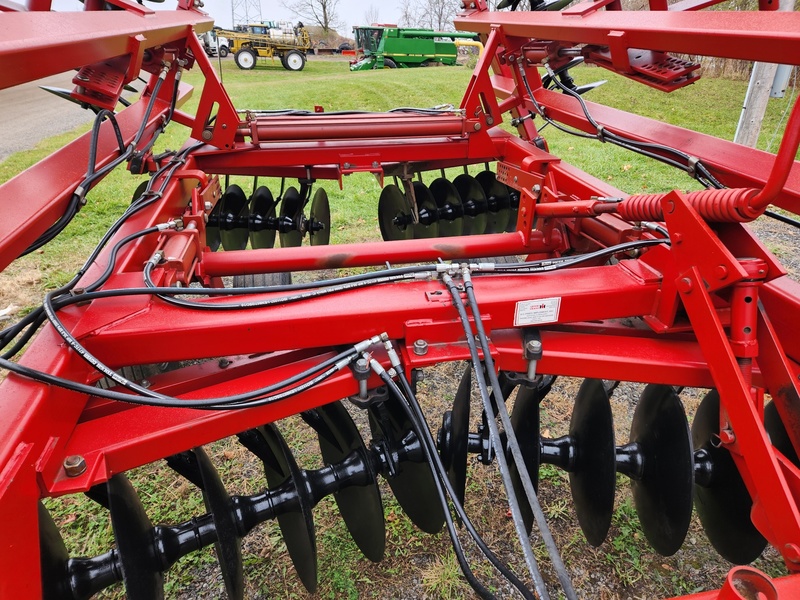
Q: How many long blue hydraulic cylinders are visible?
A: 0